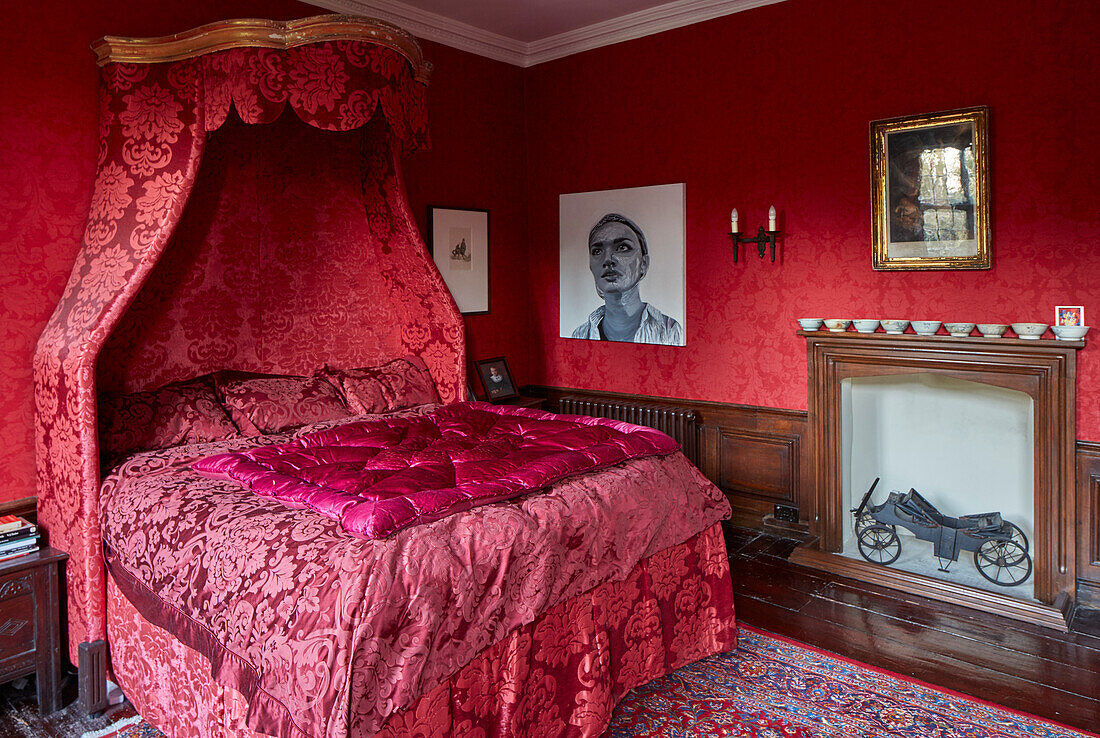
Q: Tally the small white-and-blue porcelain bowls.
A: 9